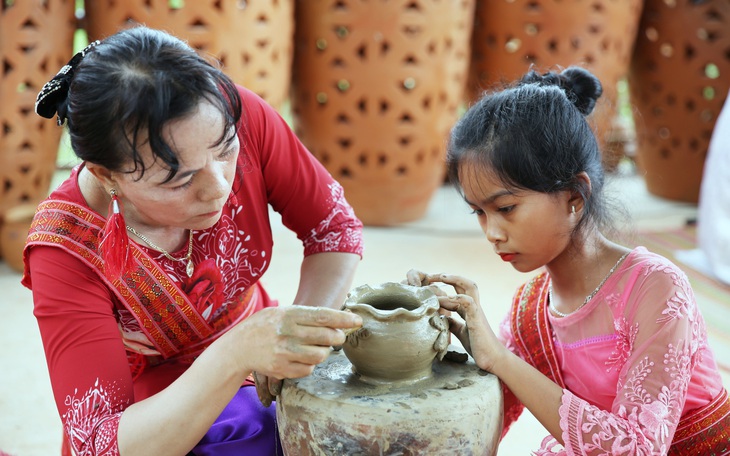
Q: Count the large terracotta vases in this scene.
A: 5